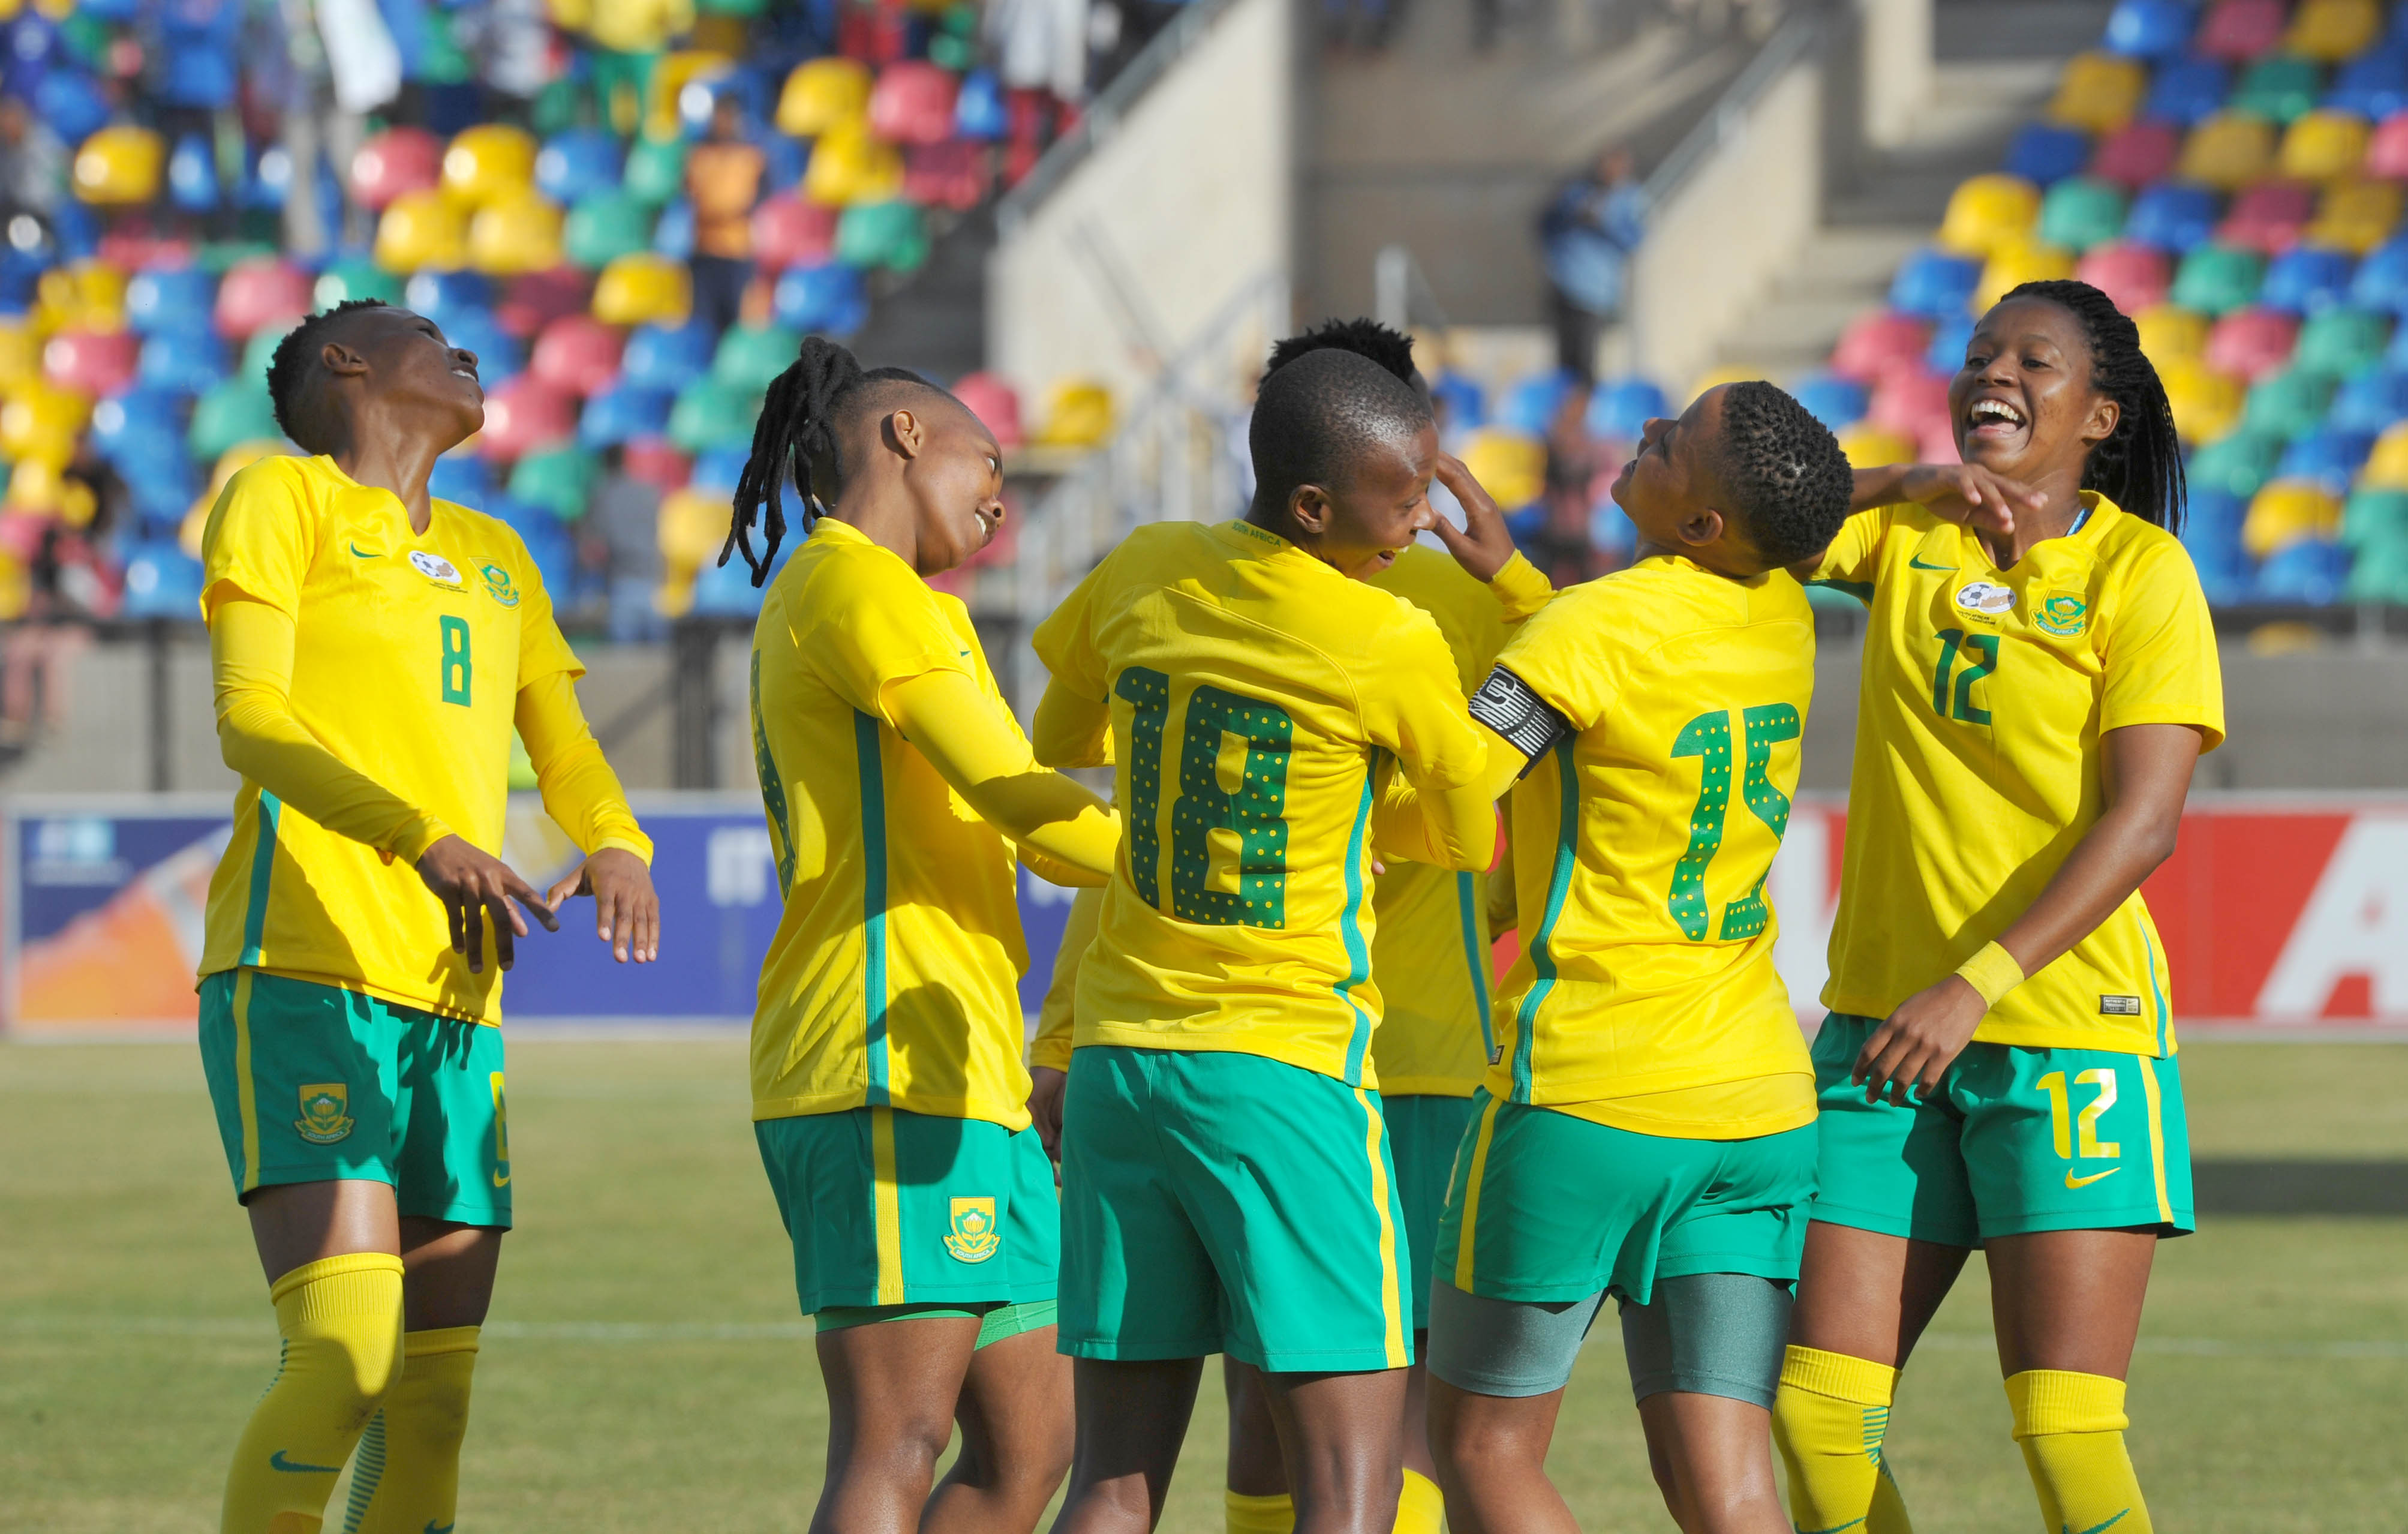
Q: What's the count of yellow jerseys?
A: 6